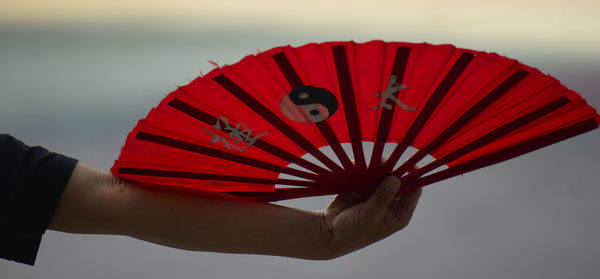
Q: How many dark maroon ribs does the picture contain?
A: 12